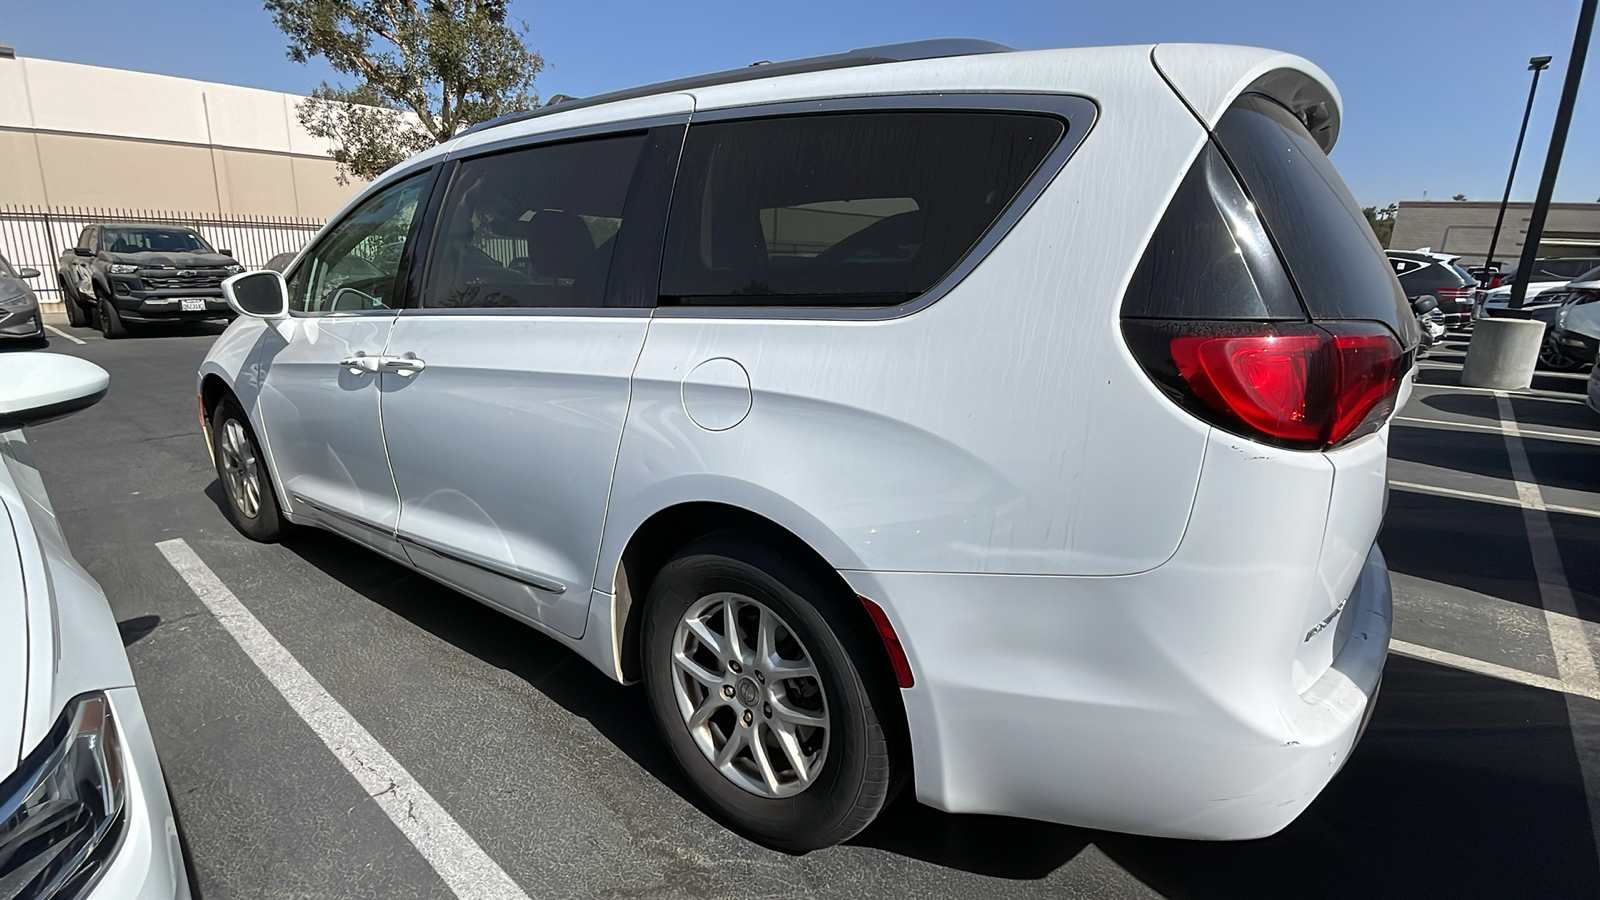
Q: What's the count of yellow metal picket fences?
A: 0